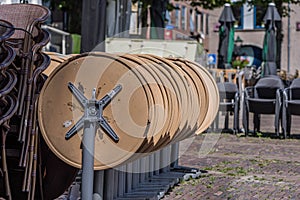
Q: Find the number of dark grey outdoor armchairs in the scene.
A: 3